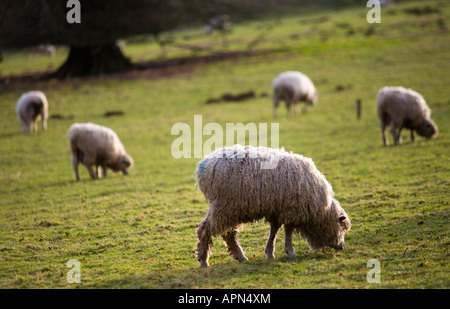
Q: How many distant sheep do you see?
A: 4